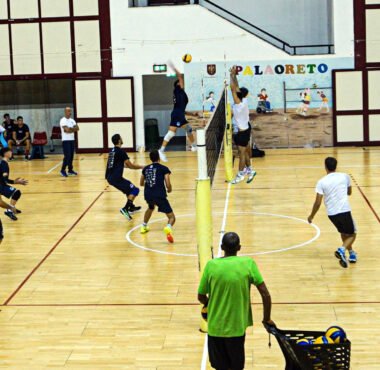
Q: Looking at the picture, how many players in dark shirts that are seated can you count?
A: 2